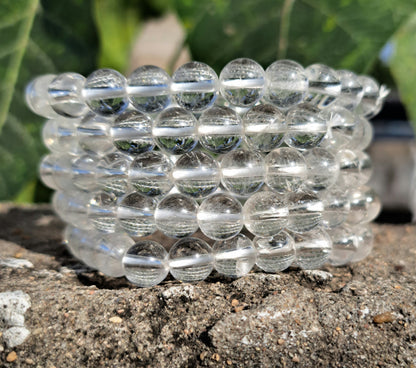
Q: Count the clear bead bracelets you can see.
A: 5